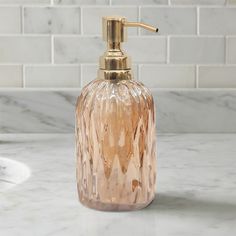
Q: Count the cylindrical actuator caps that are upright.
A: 1